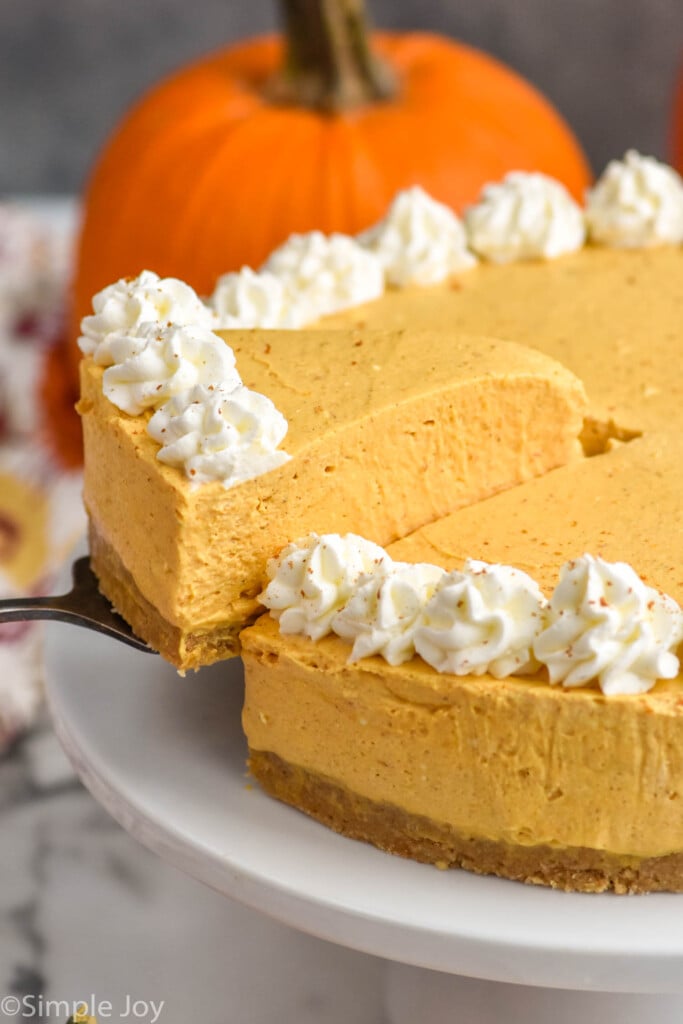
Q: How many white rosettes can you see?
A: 12